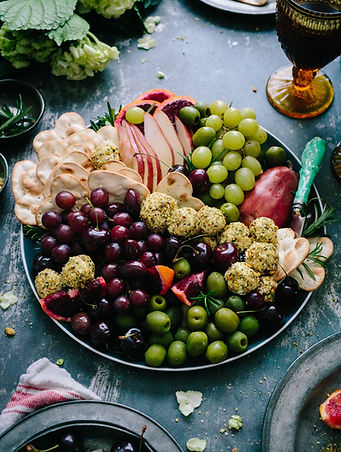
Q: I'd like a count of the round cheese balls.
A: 12